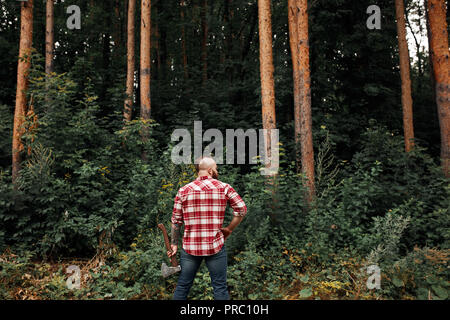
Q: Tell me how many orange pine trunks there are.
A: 9